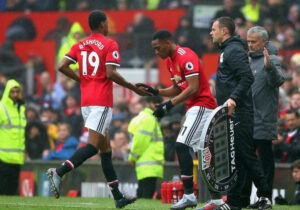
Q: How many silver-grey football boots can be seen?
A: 3